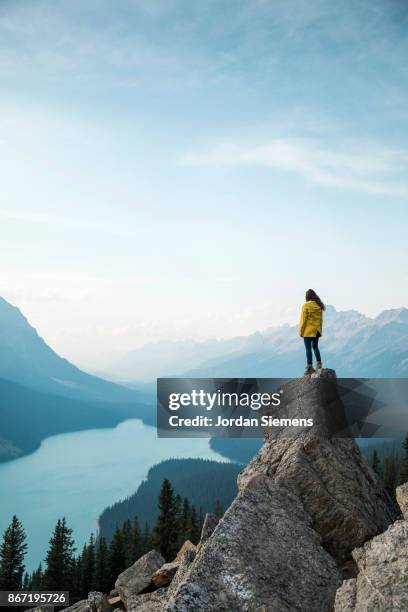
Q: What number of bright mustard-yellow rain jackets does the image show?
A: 1